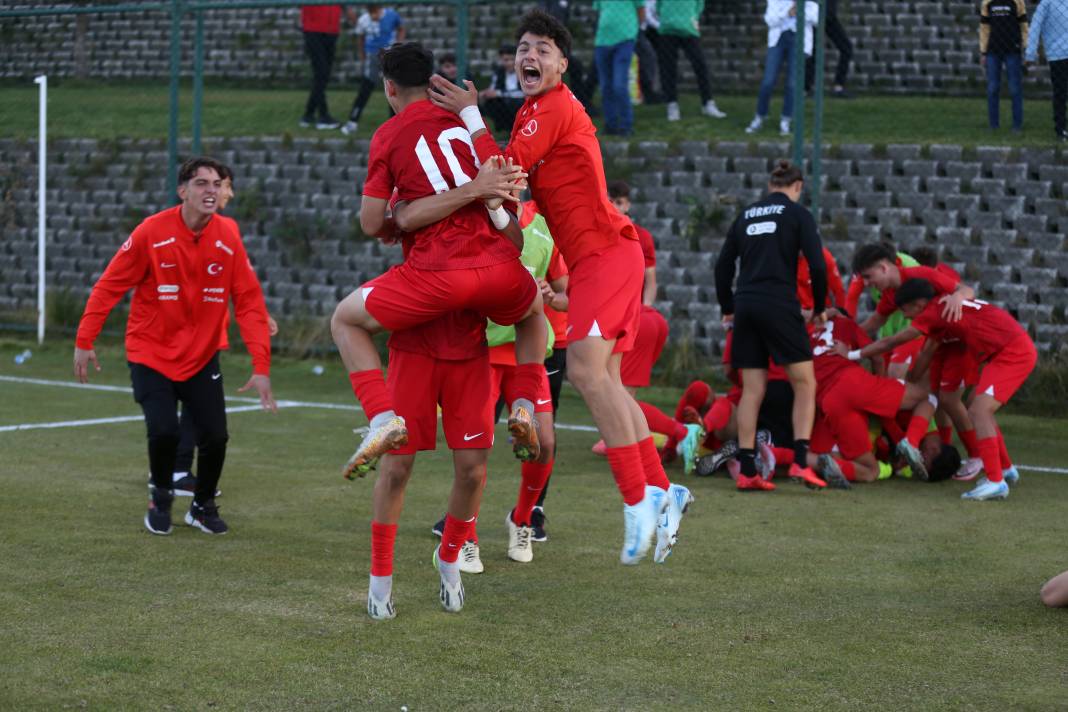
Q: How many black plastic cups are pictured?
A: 0